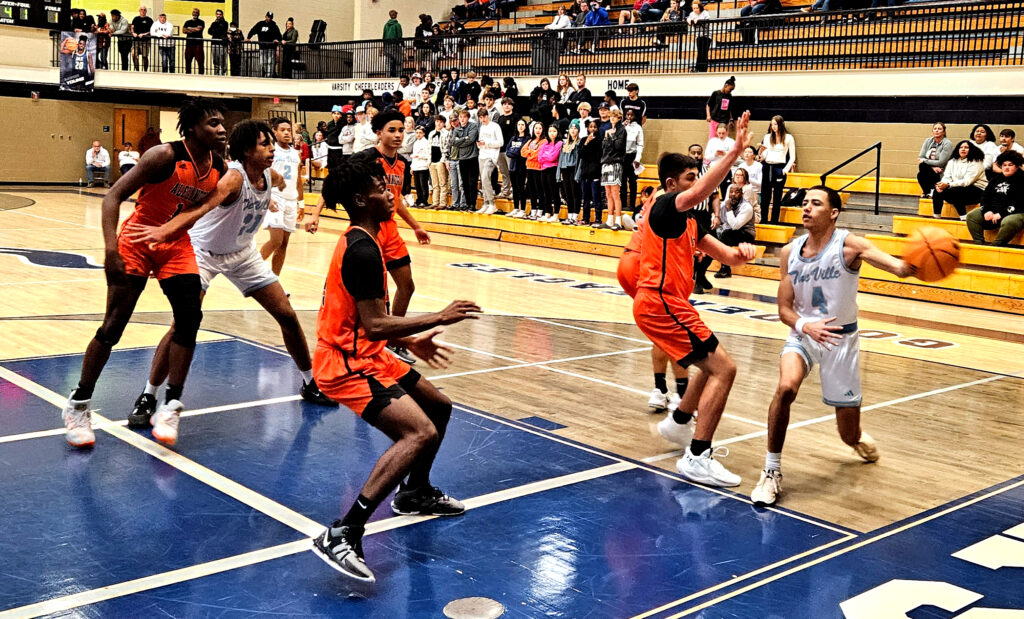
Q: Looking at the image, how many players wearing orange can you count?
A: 5